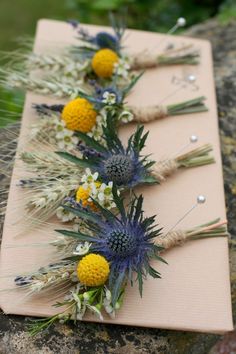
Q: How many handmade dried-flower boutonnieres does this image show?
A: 4